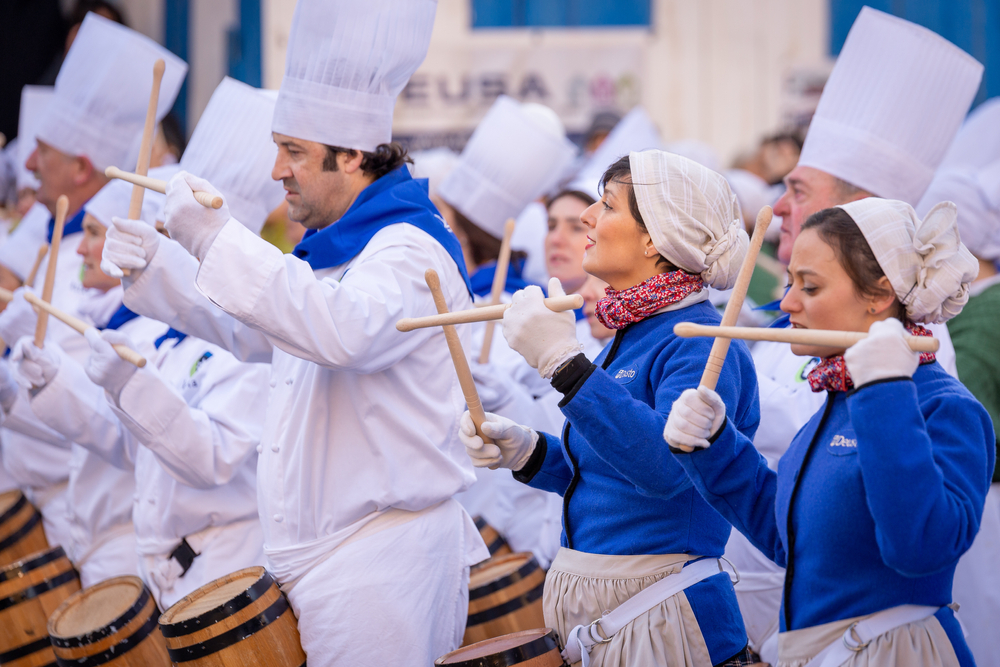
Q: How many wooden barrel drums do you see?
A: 7